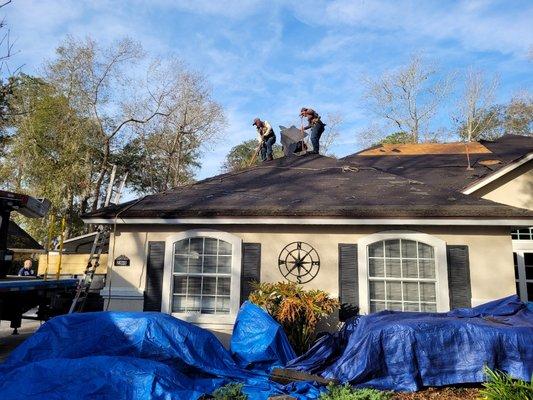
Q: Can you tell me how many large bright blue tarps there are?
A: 2